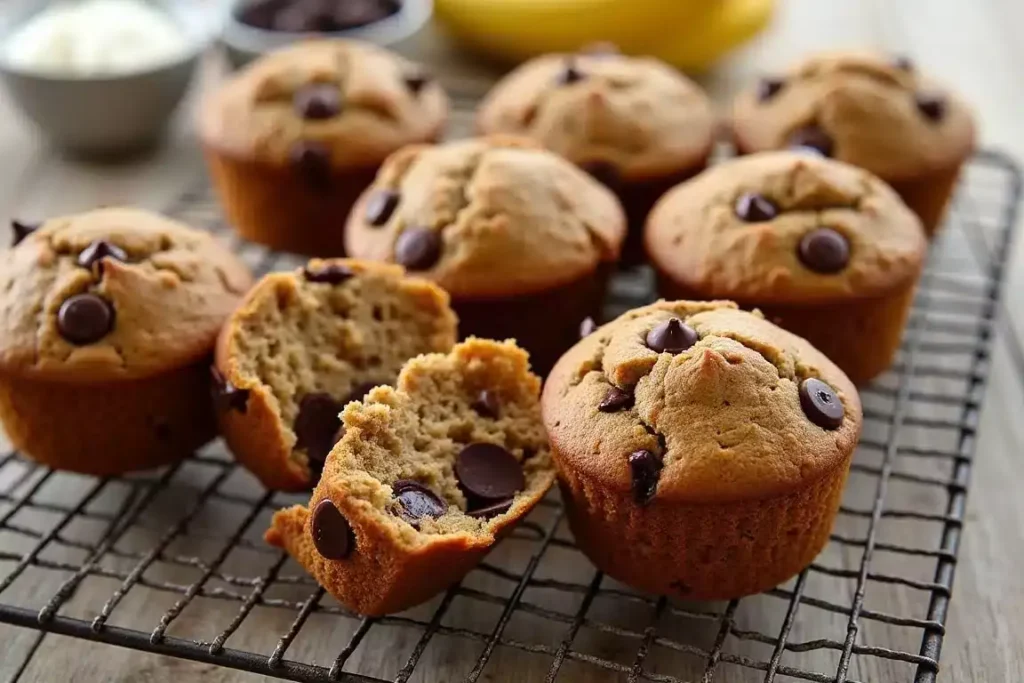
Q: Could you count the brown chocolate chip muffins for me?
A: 8